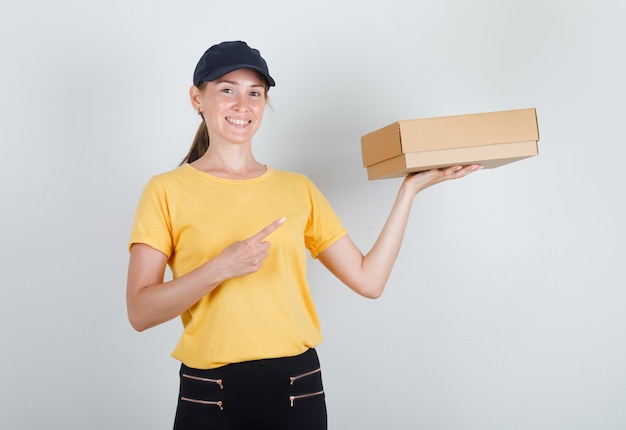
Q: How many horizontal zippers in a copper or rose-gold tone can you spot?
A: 4